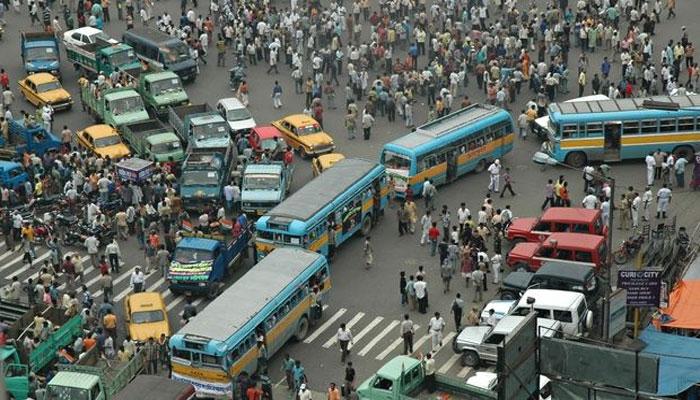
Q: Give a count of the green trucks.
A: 7